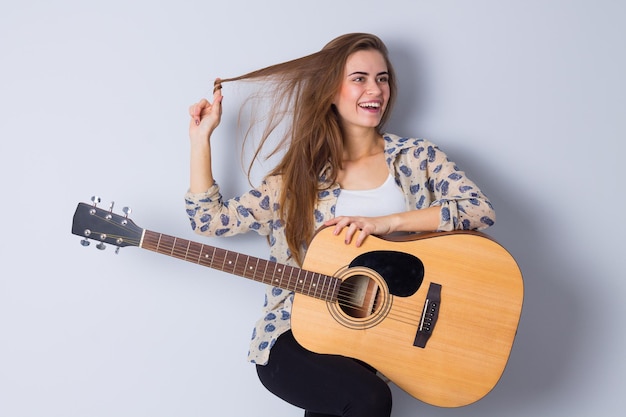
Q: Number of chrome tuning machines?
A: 6